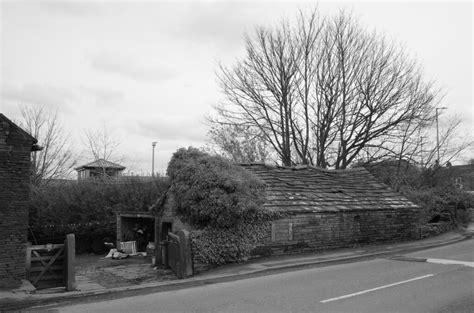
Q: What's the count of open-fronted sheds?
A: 1